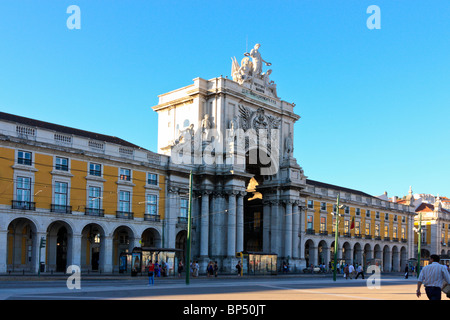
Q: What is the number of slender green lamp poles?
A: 3